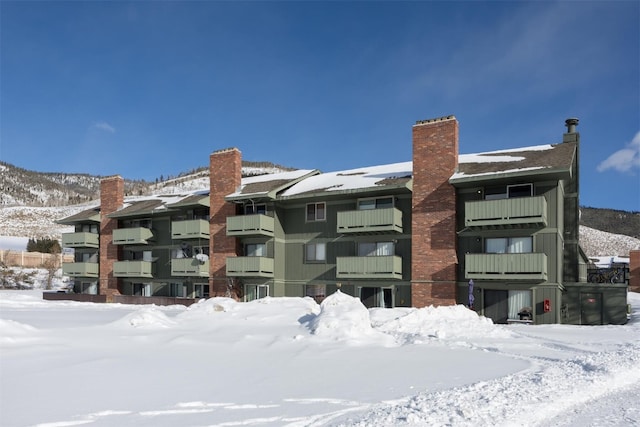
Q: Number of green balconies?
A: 12